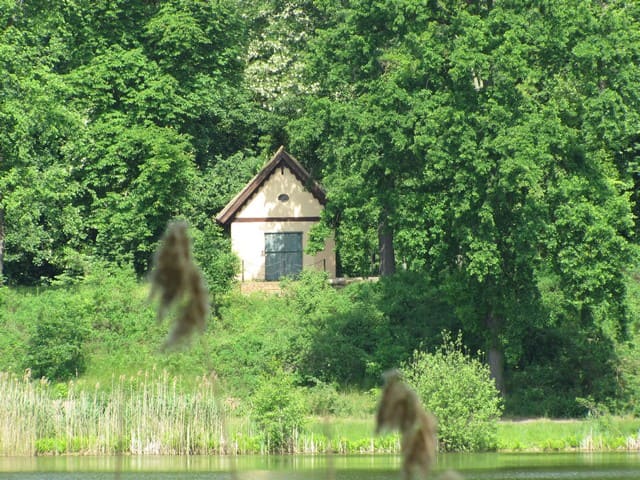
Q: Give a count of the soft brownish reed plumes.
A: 2